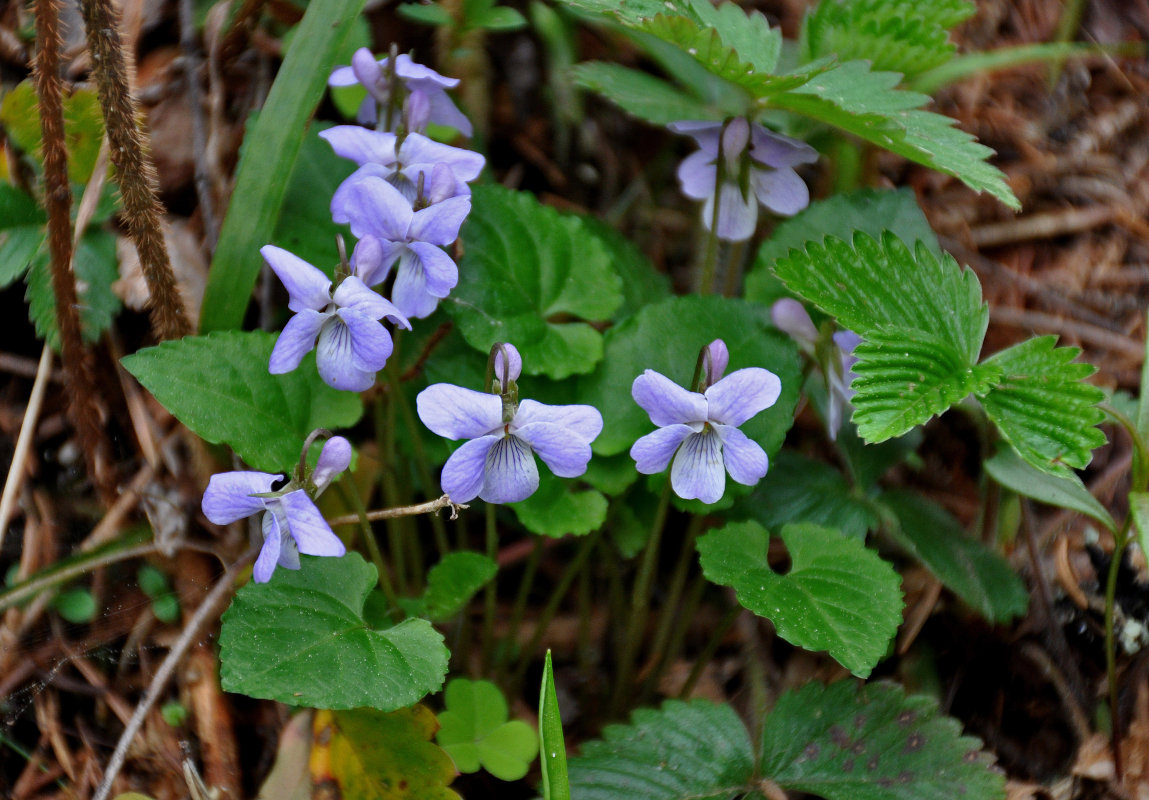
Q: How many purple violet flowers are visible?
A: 9